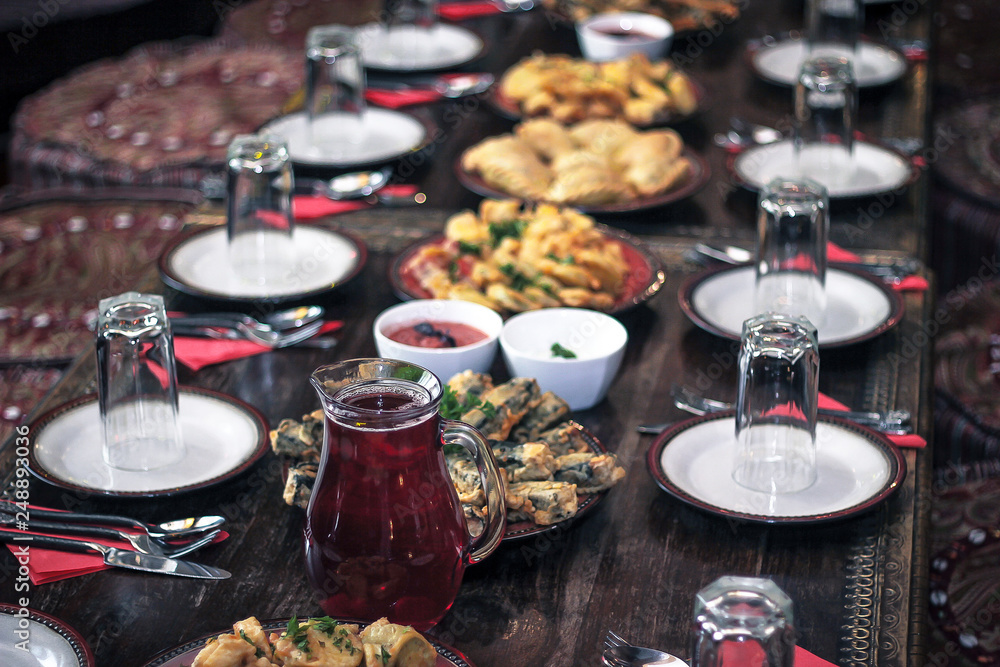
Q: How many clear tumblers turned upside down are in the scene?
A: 9